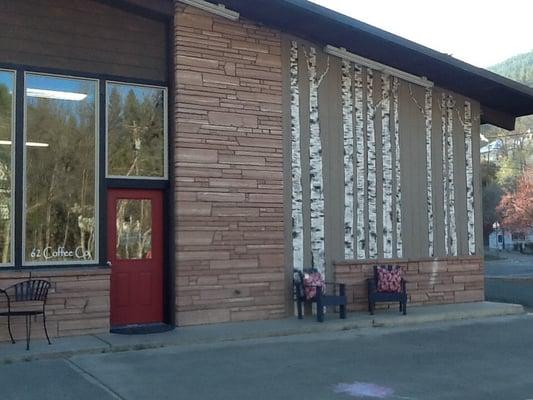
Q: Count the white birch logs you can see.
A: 11